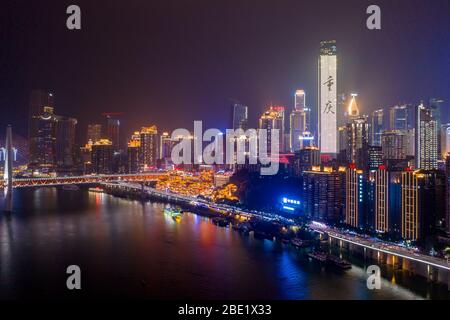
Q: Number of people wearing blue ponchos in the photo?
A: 0